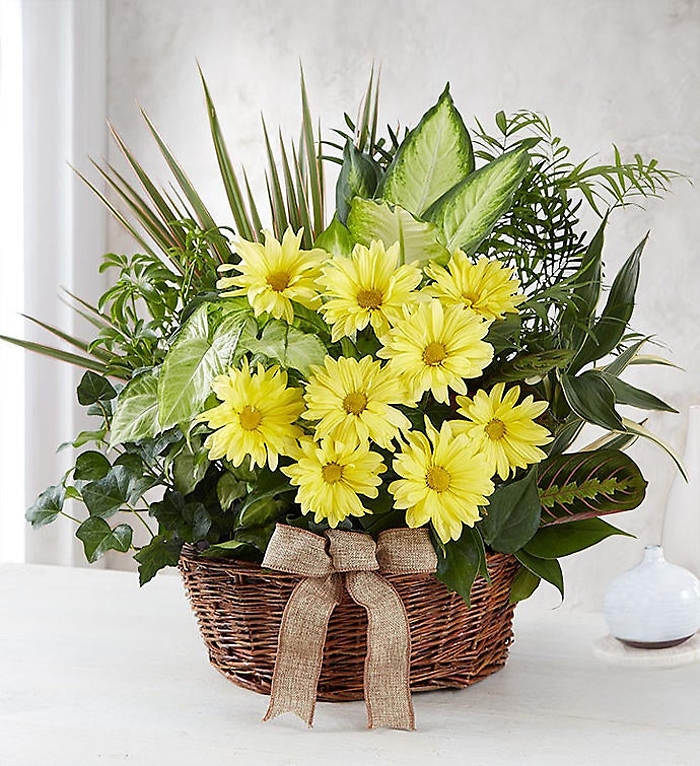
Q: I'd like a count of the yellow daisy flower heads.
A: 9